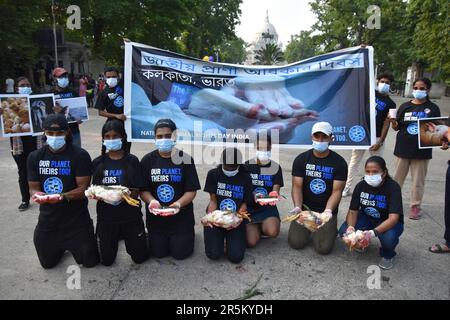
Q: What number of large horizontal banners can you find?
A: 1